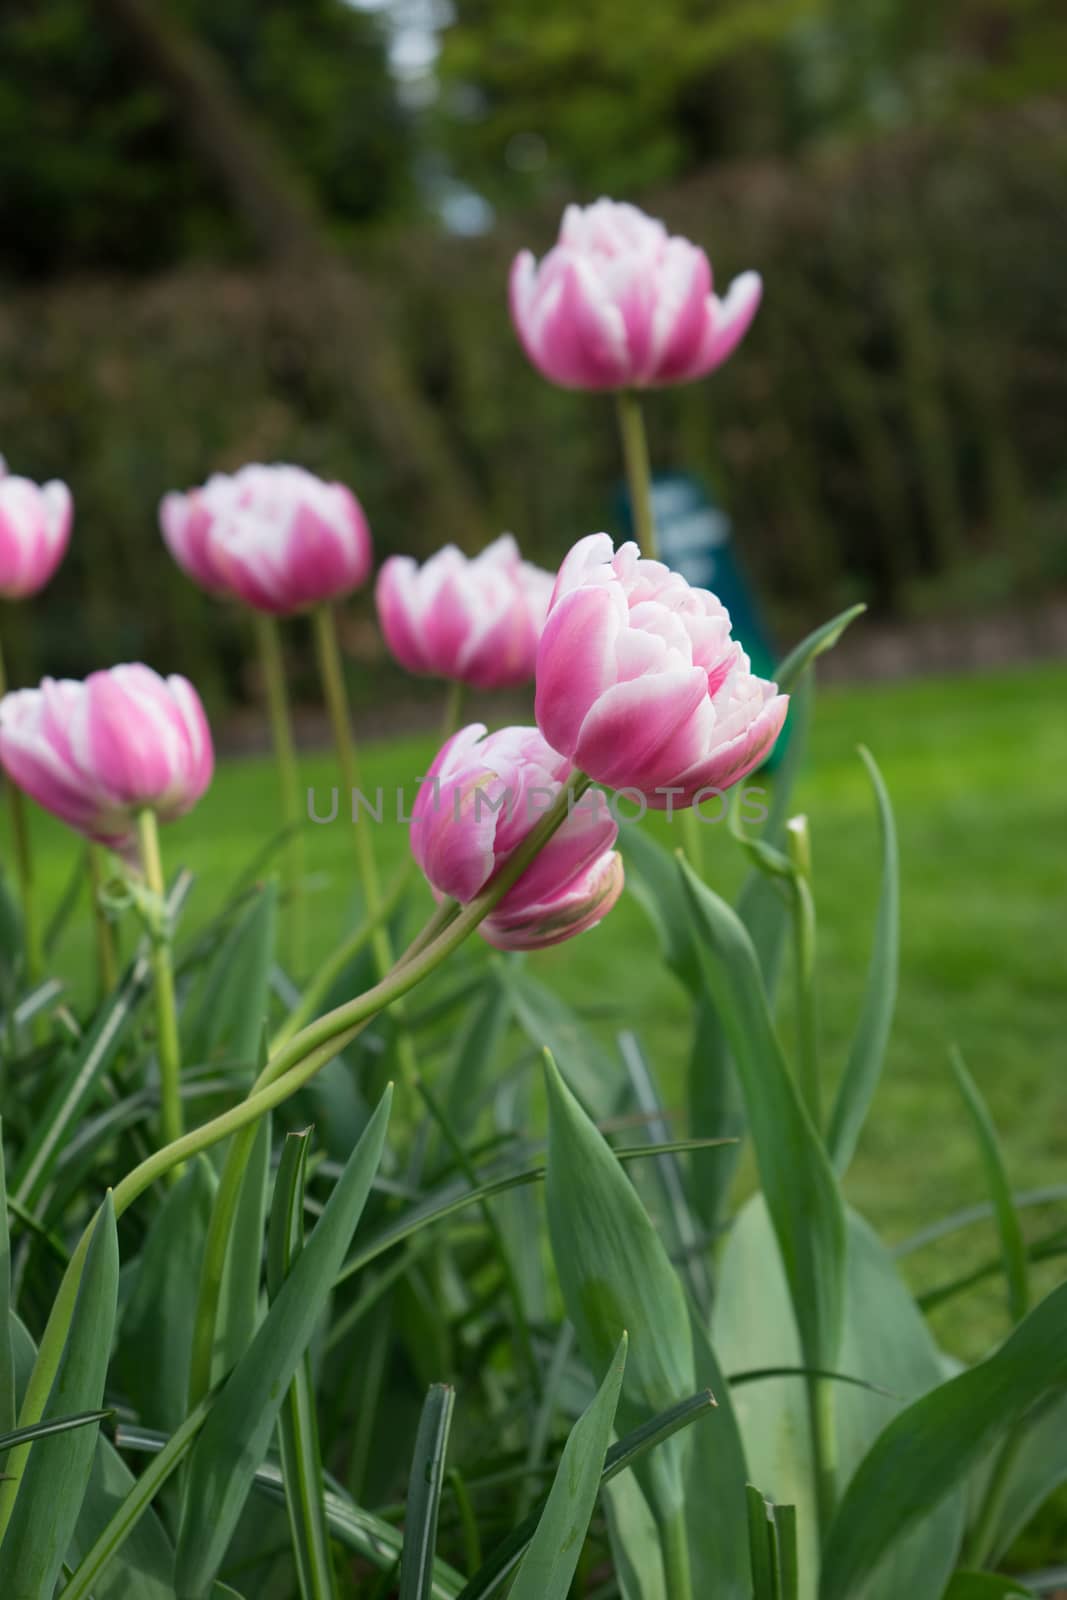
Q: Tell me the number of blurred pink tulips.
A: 5